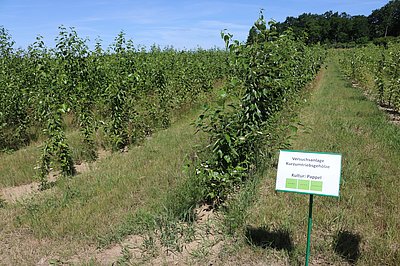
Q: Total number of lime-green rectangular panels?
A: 3